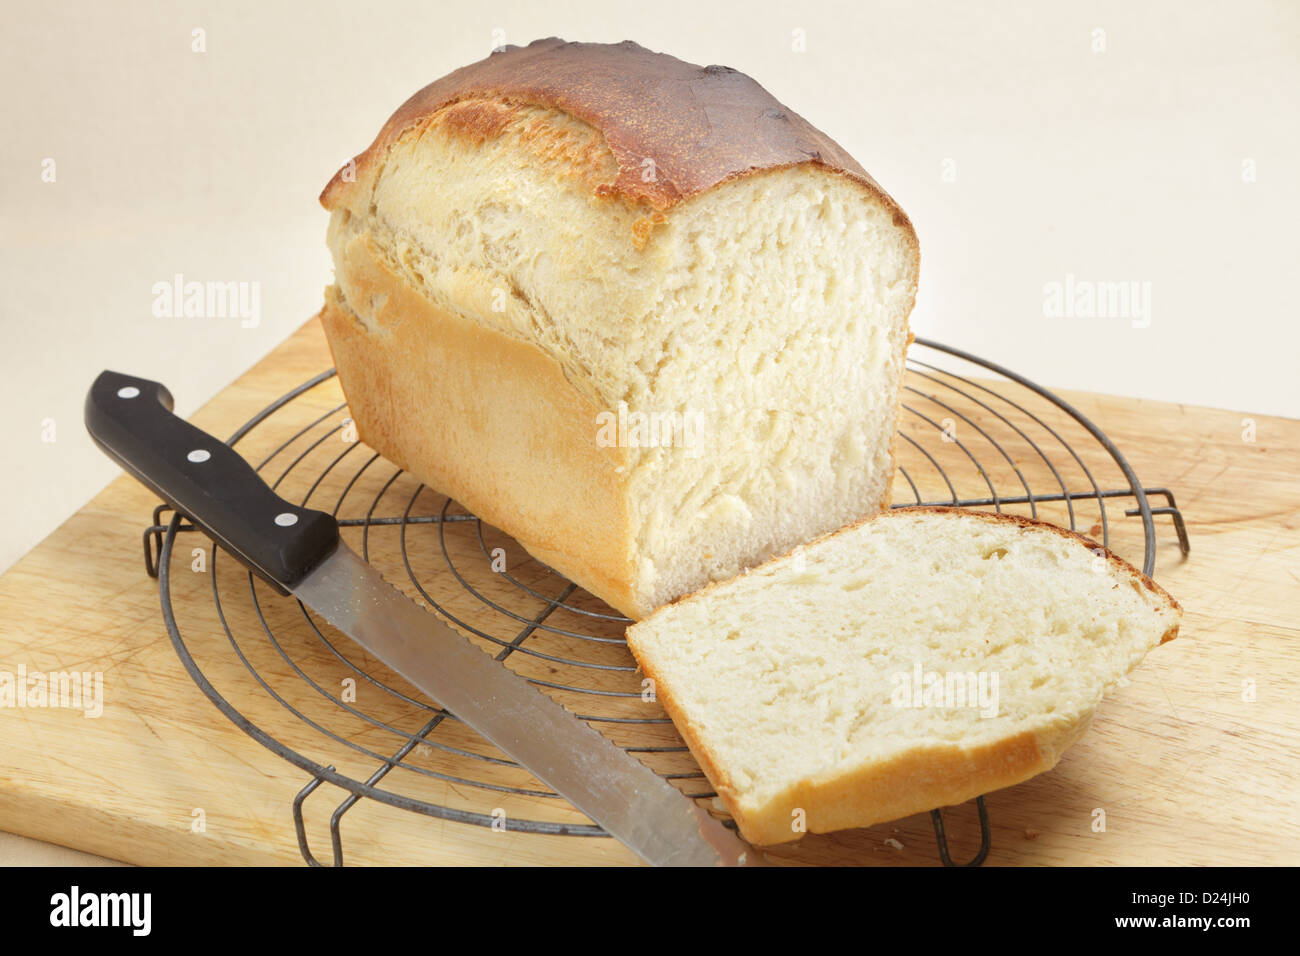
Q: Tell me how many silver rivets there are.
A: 3